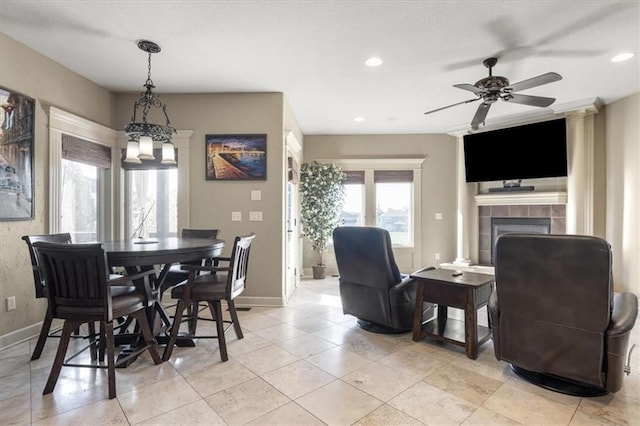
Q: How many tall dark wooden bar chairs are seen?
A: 4